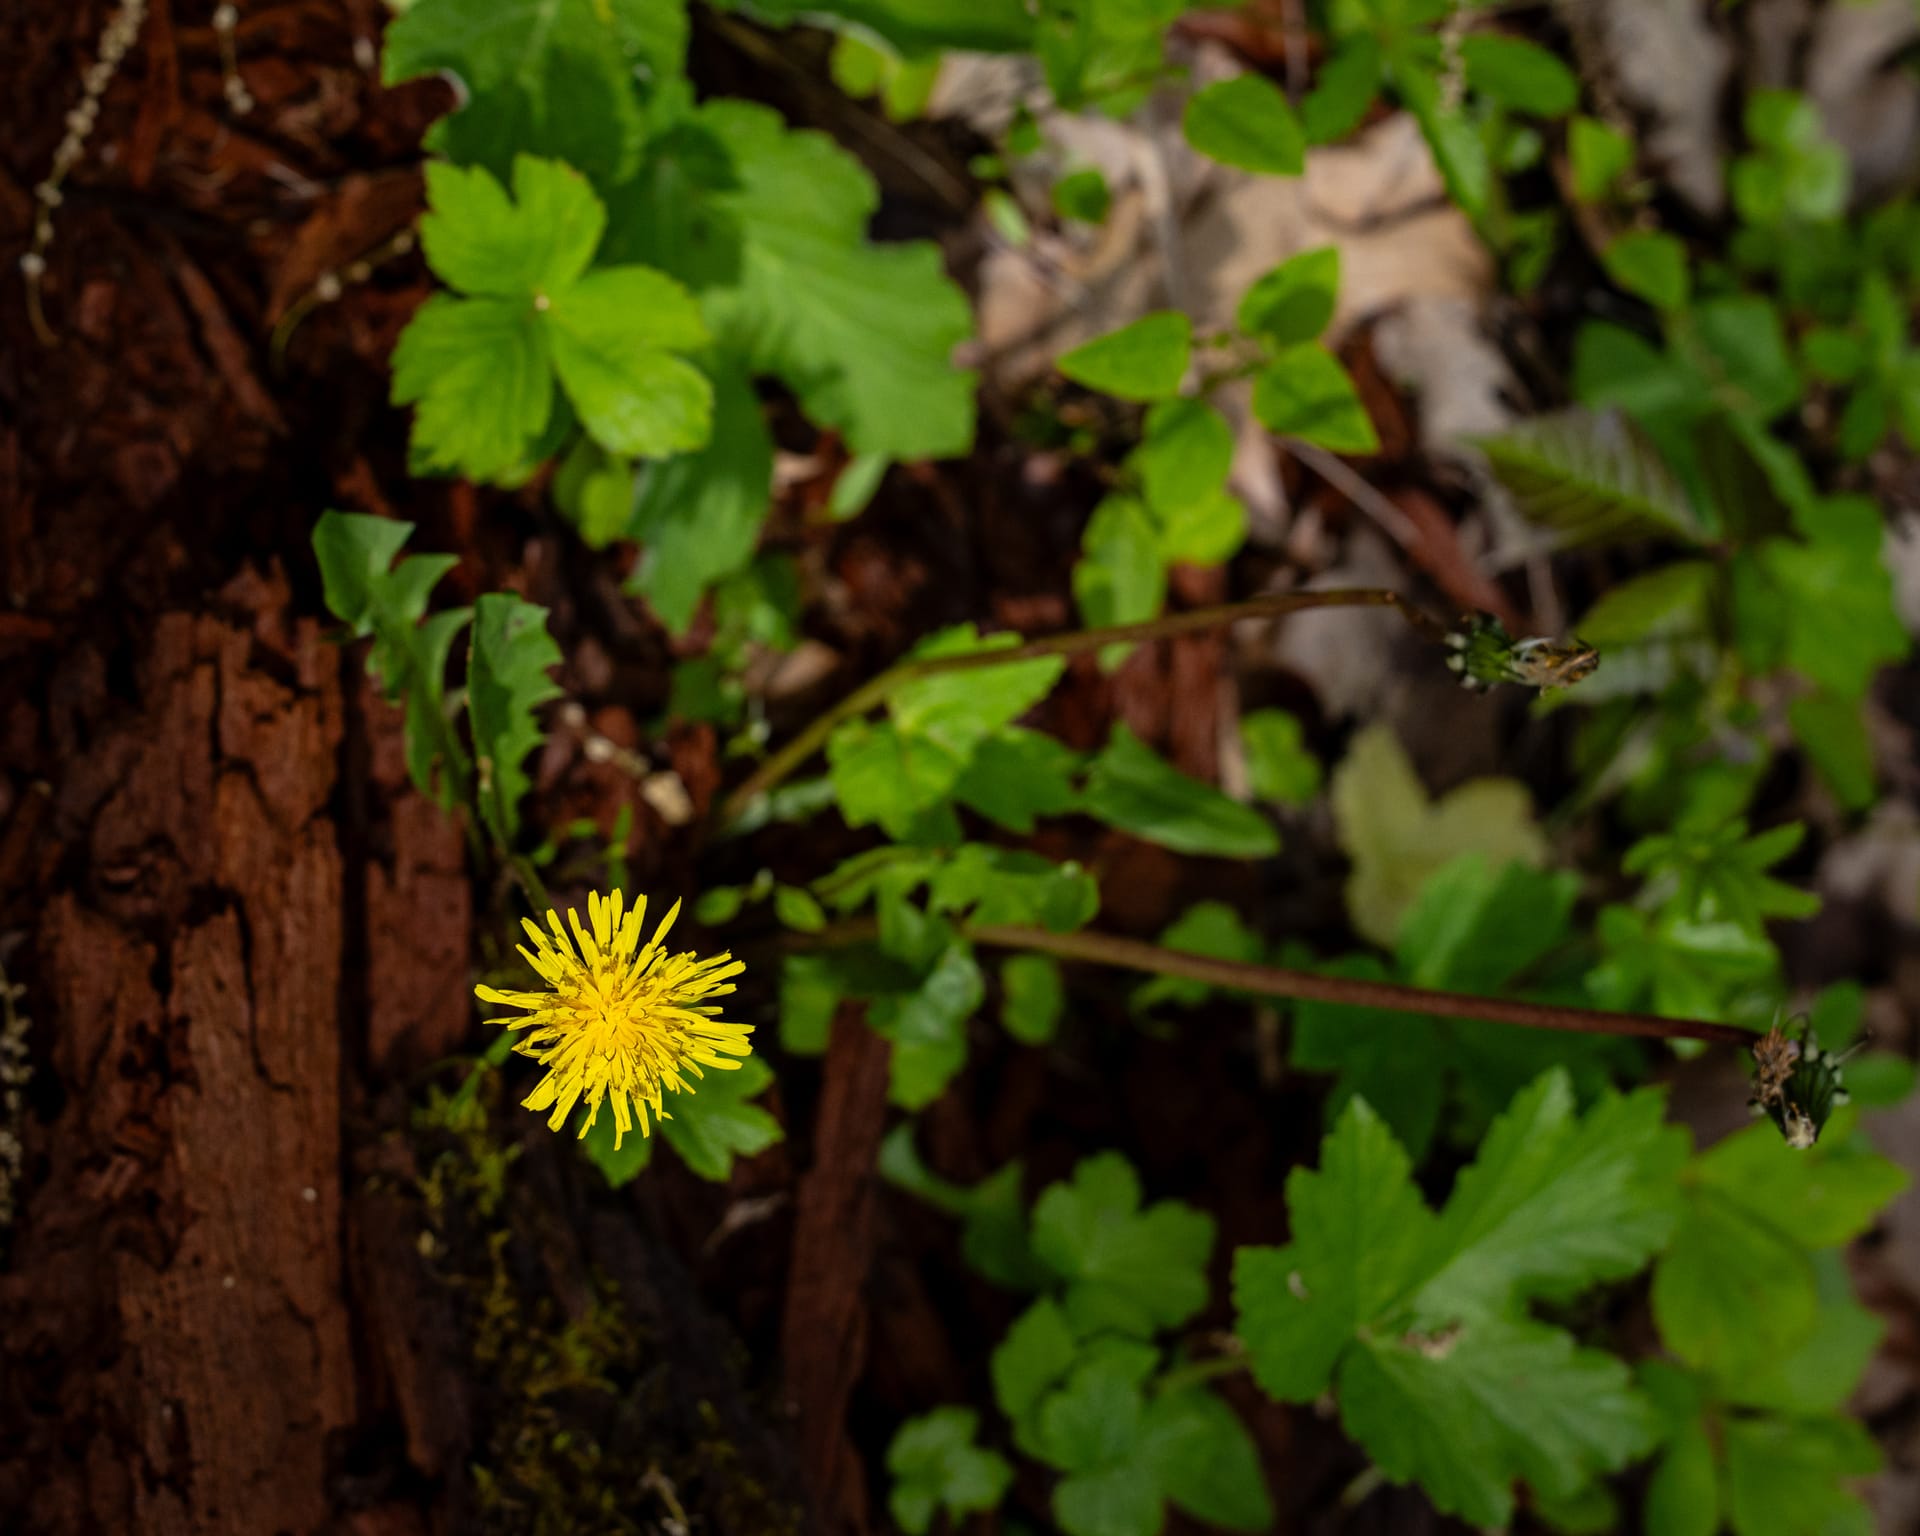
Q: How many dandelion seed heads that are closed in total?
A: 2